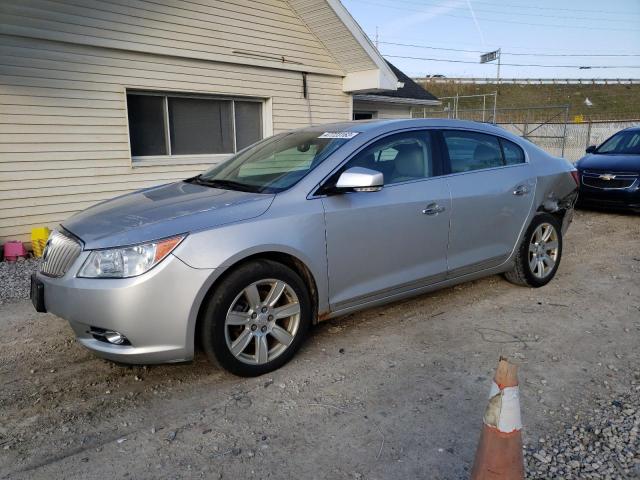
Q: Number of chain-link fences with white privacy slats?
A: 1